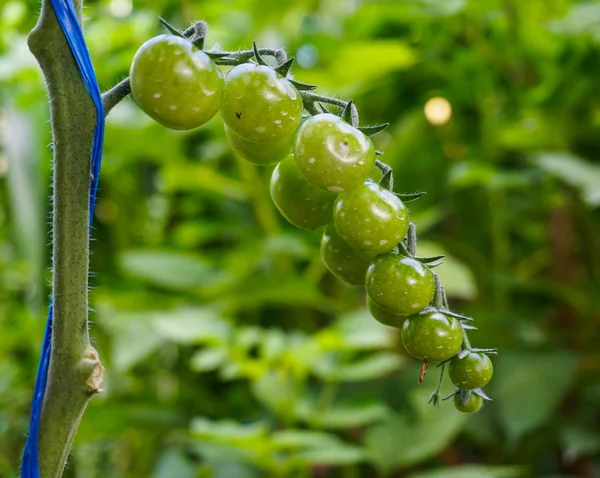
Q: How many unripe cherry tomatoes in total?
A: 12